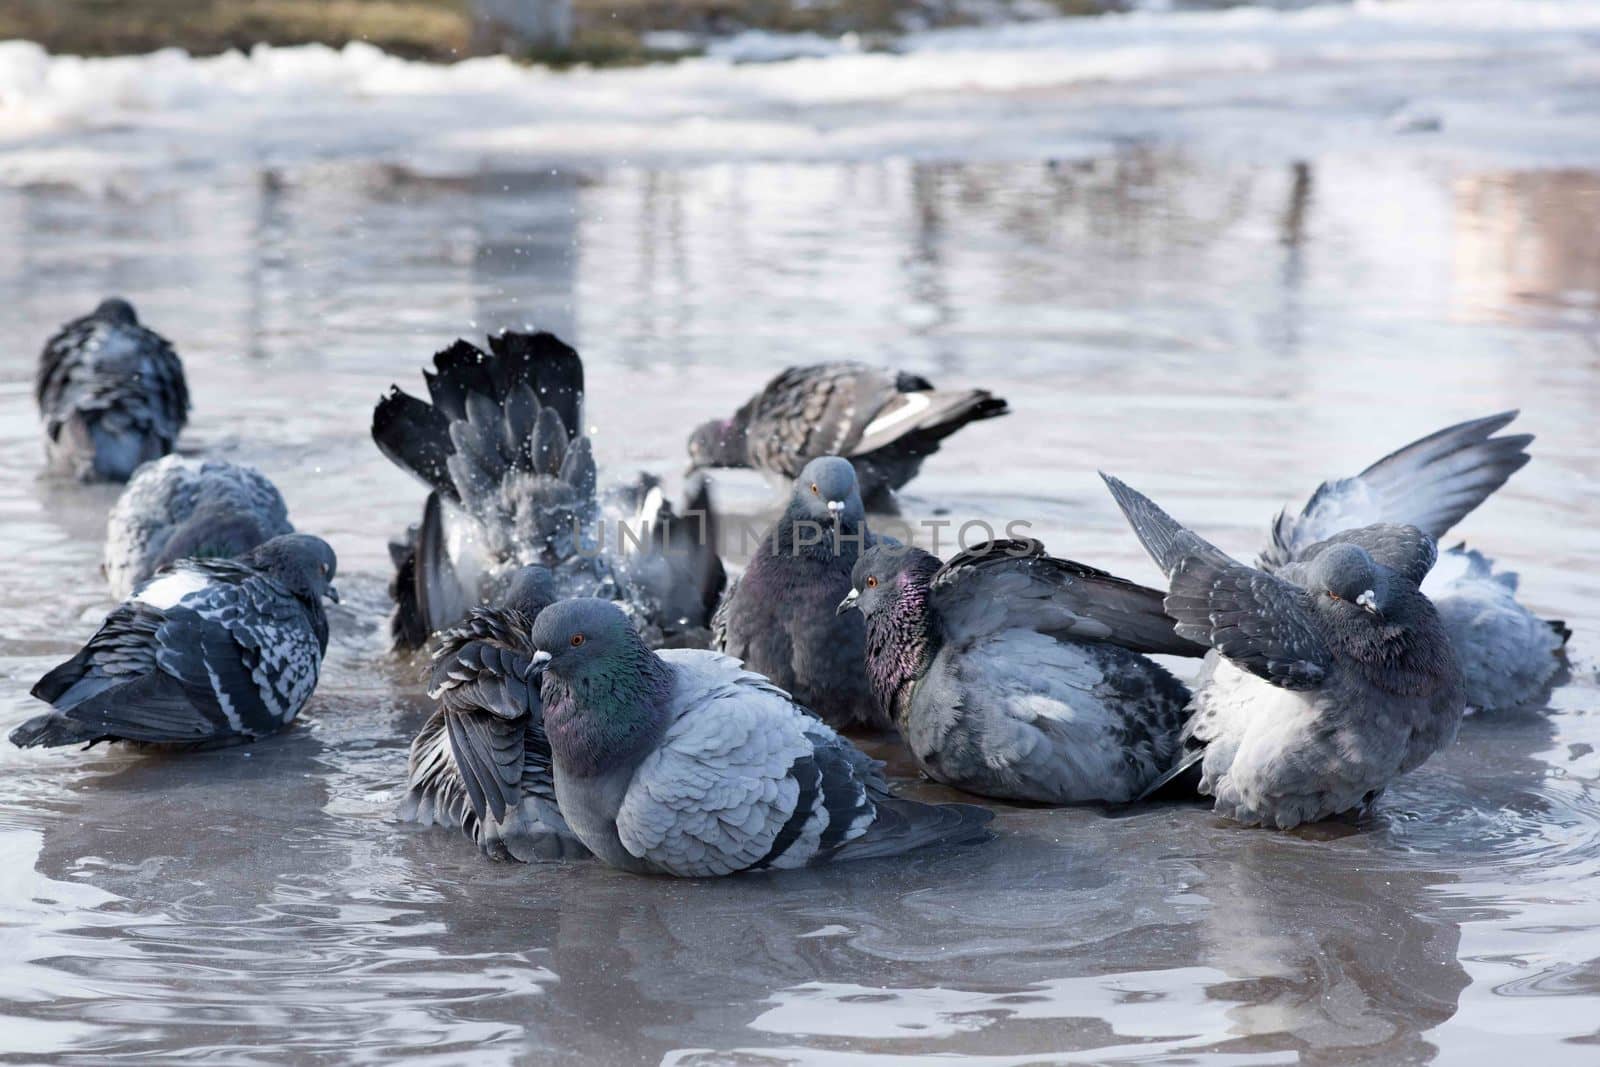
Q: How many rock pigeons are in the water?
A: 11